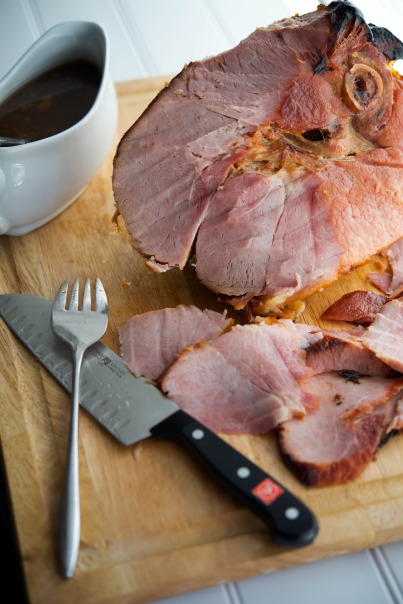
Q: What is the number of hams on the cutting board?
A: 1